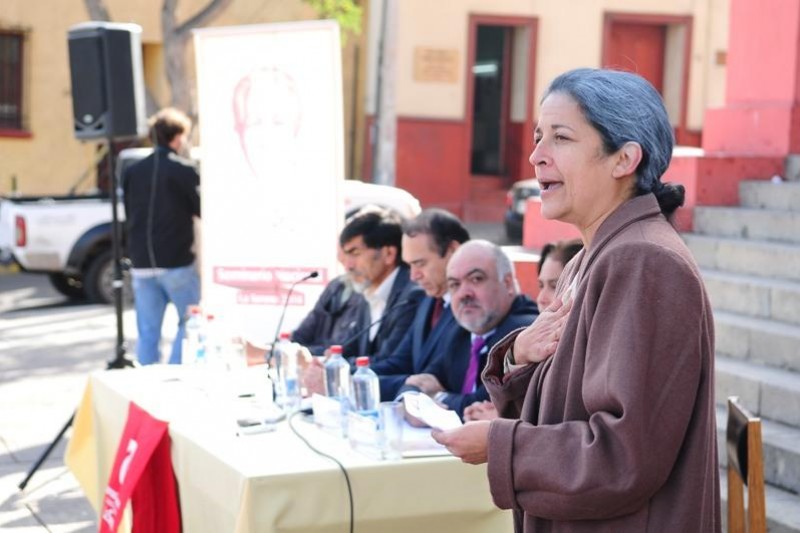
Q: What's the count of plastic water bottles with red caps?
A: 5